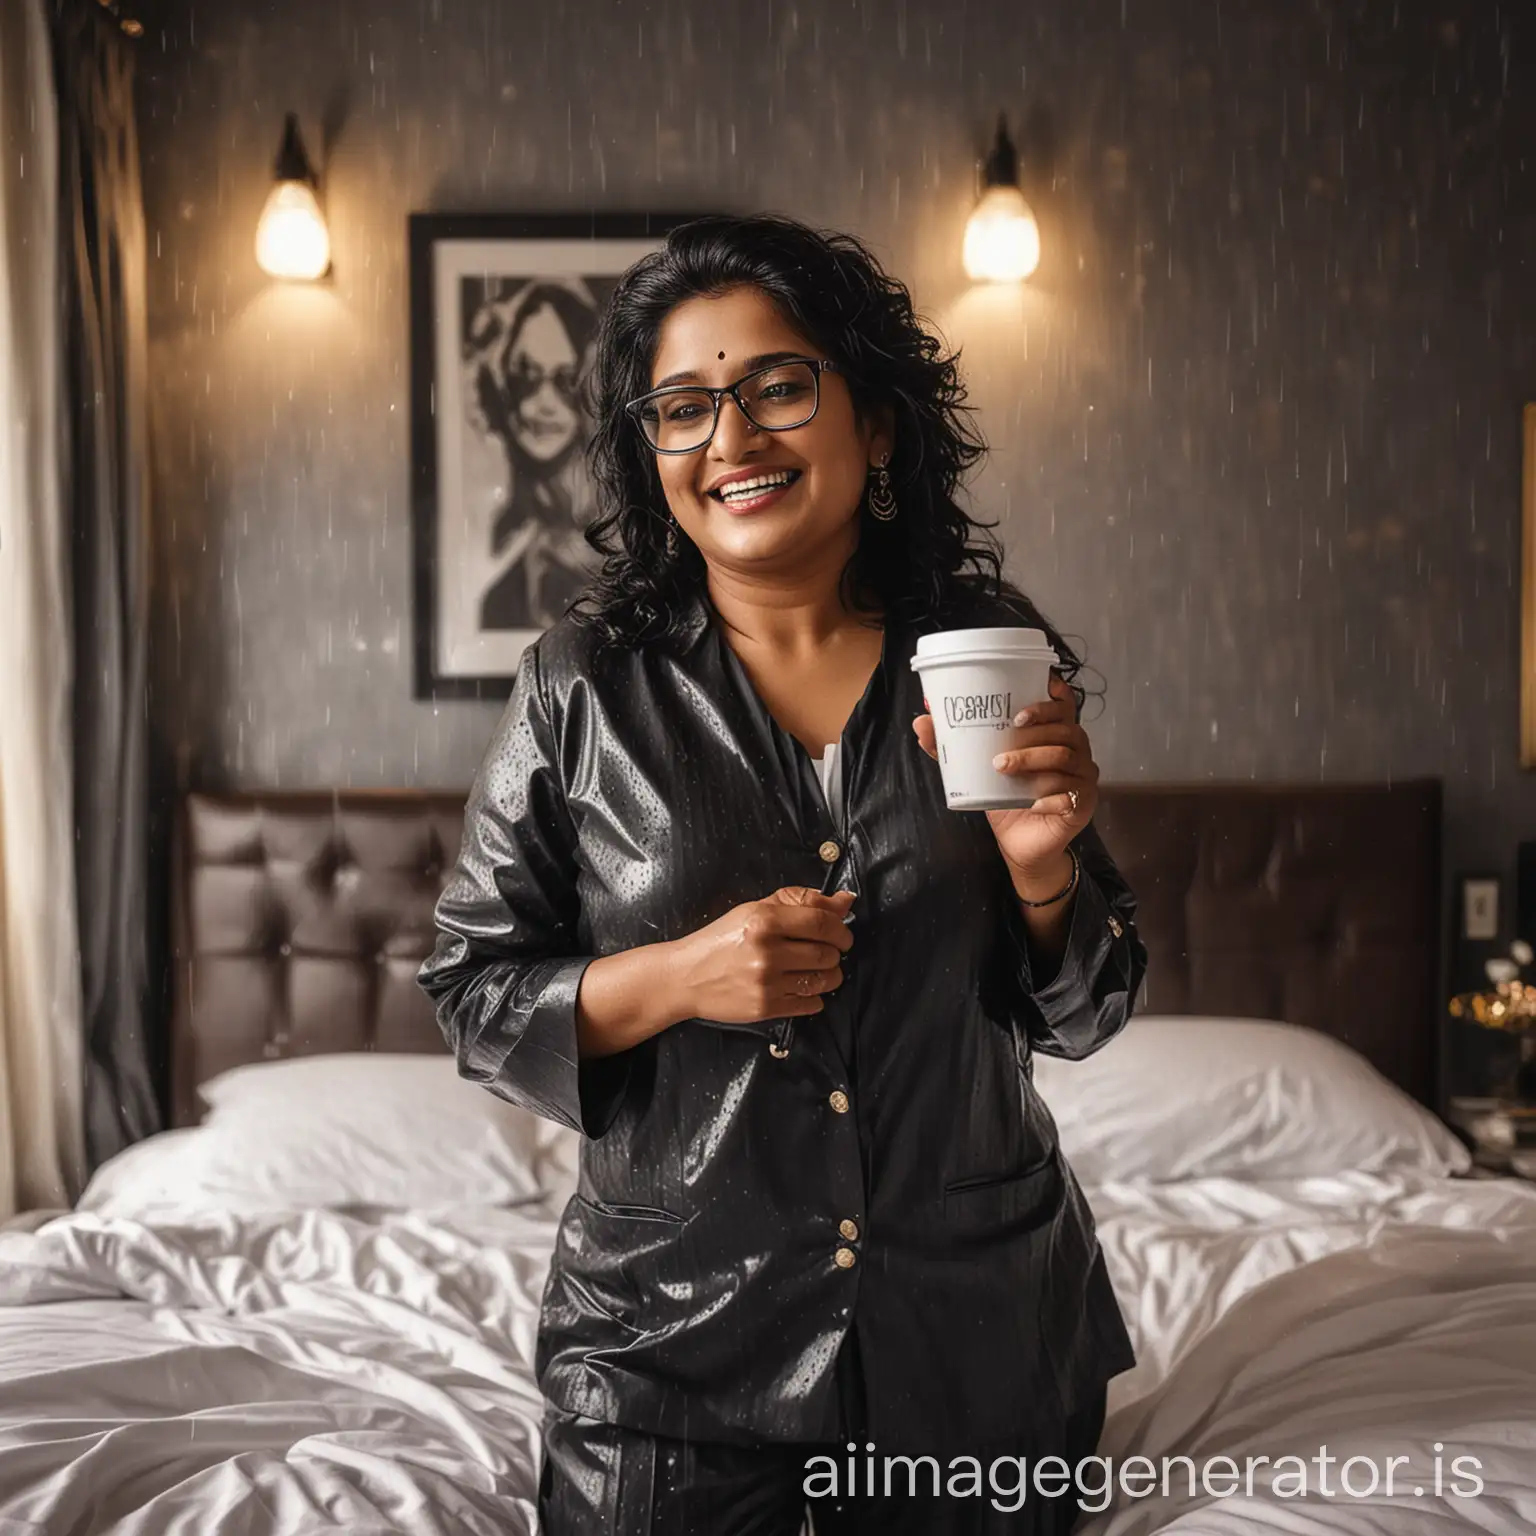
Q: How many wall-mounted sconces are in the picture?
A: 2